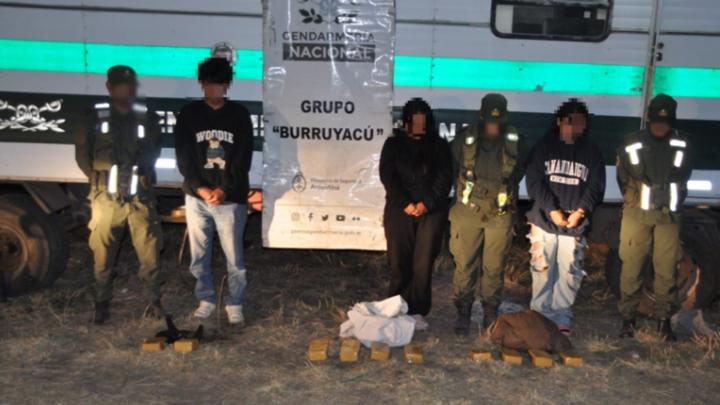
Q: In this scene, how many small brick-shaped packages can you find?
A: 10